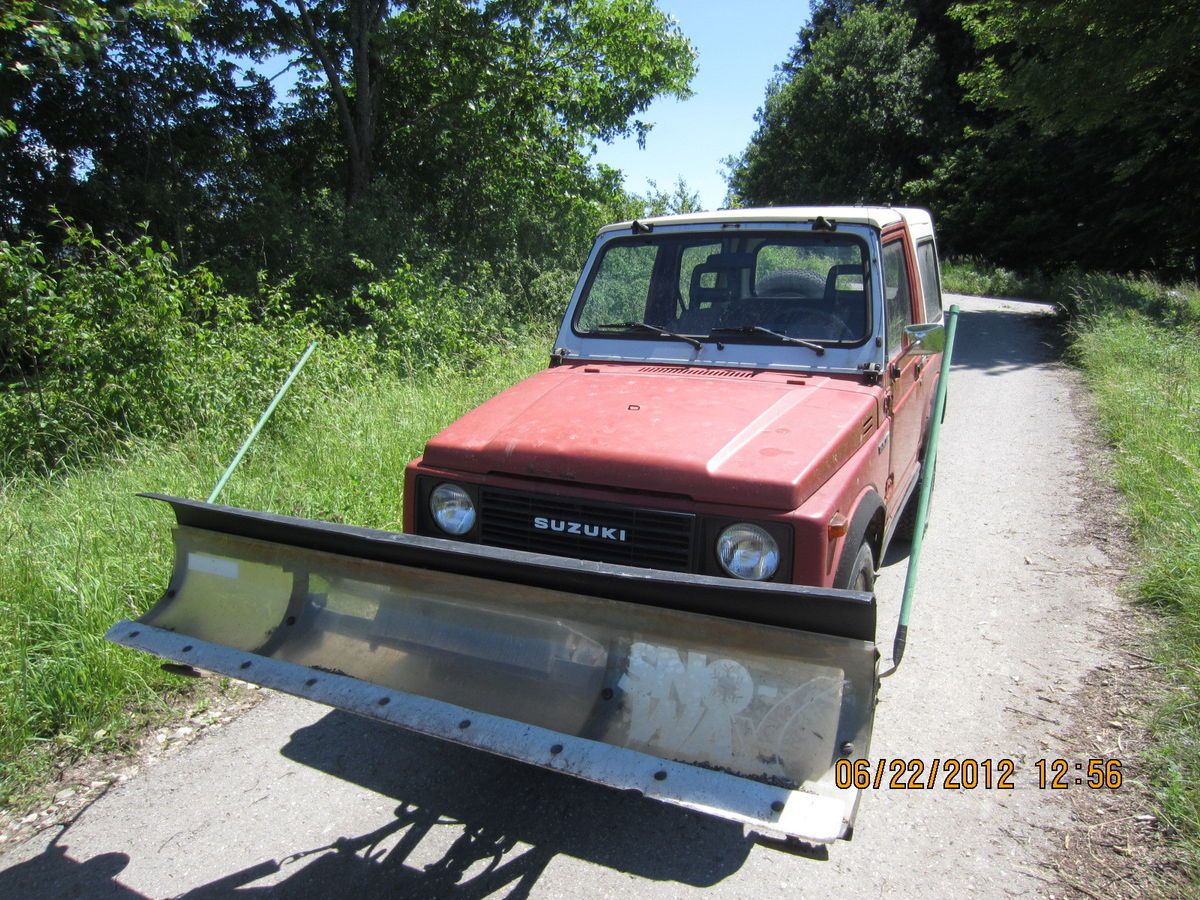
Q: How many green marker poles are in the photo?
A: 2